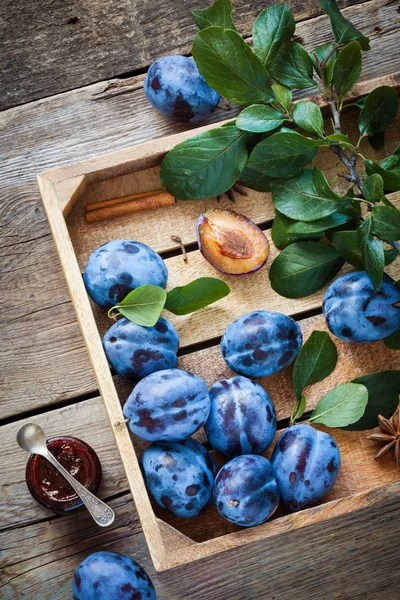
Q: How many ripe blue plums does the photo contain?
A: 11